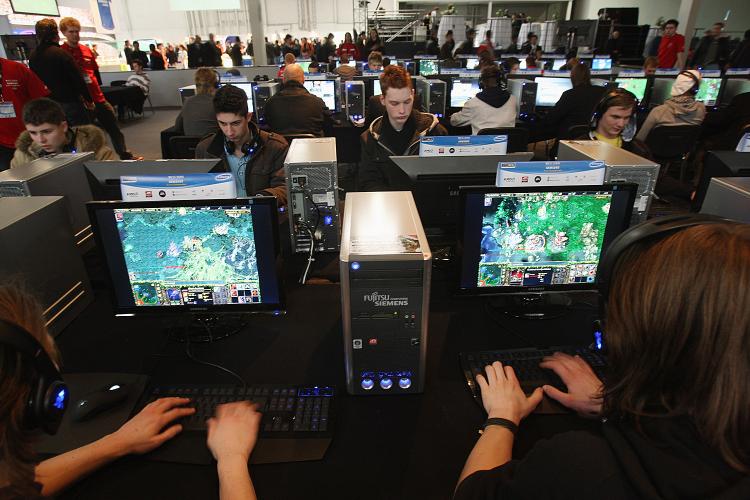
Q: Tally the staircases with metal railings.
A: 1